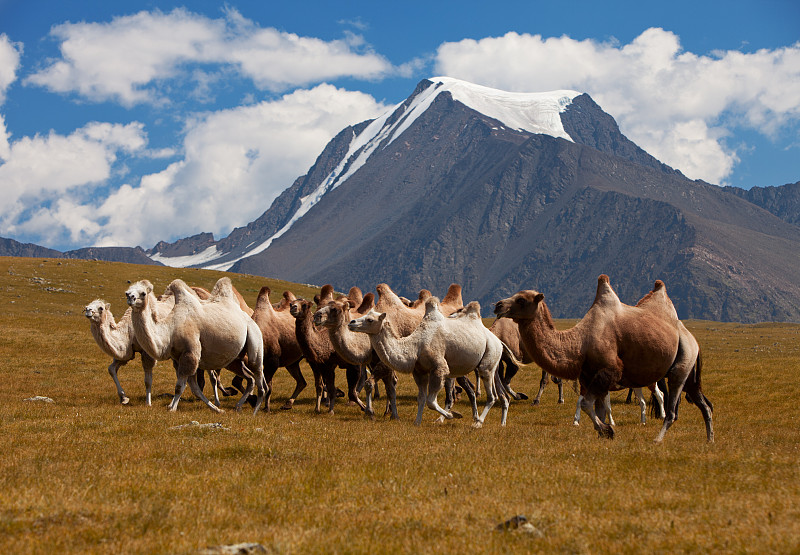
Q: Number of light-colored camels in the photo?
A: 3